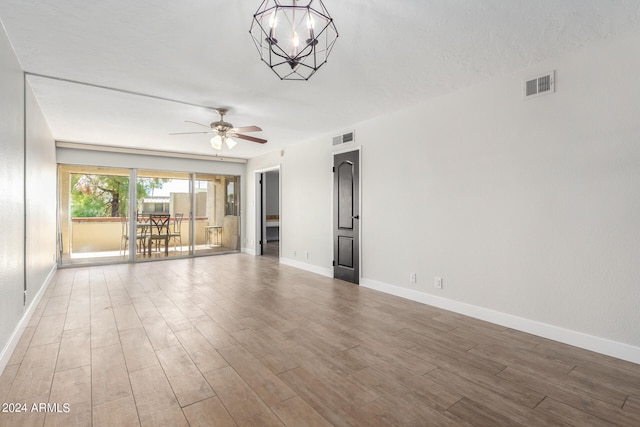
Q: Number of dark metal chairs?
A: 4